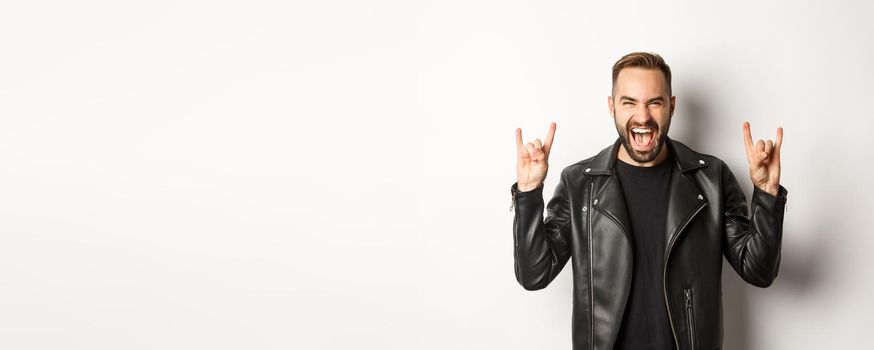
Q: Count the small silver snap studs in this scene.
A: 5